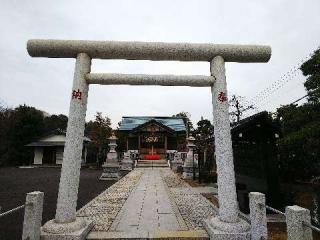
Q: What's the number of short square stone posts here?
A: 3